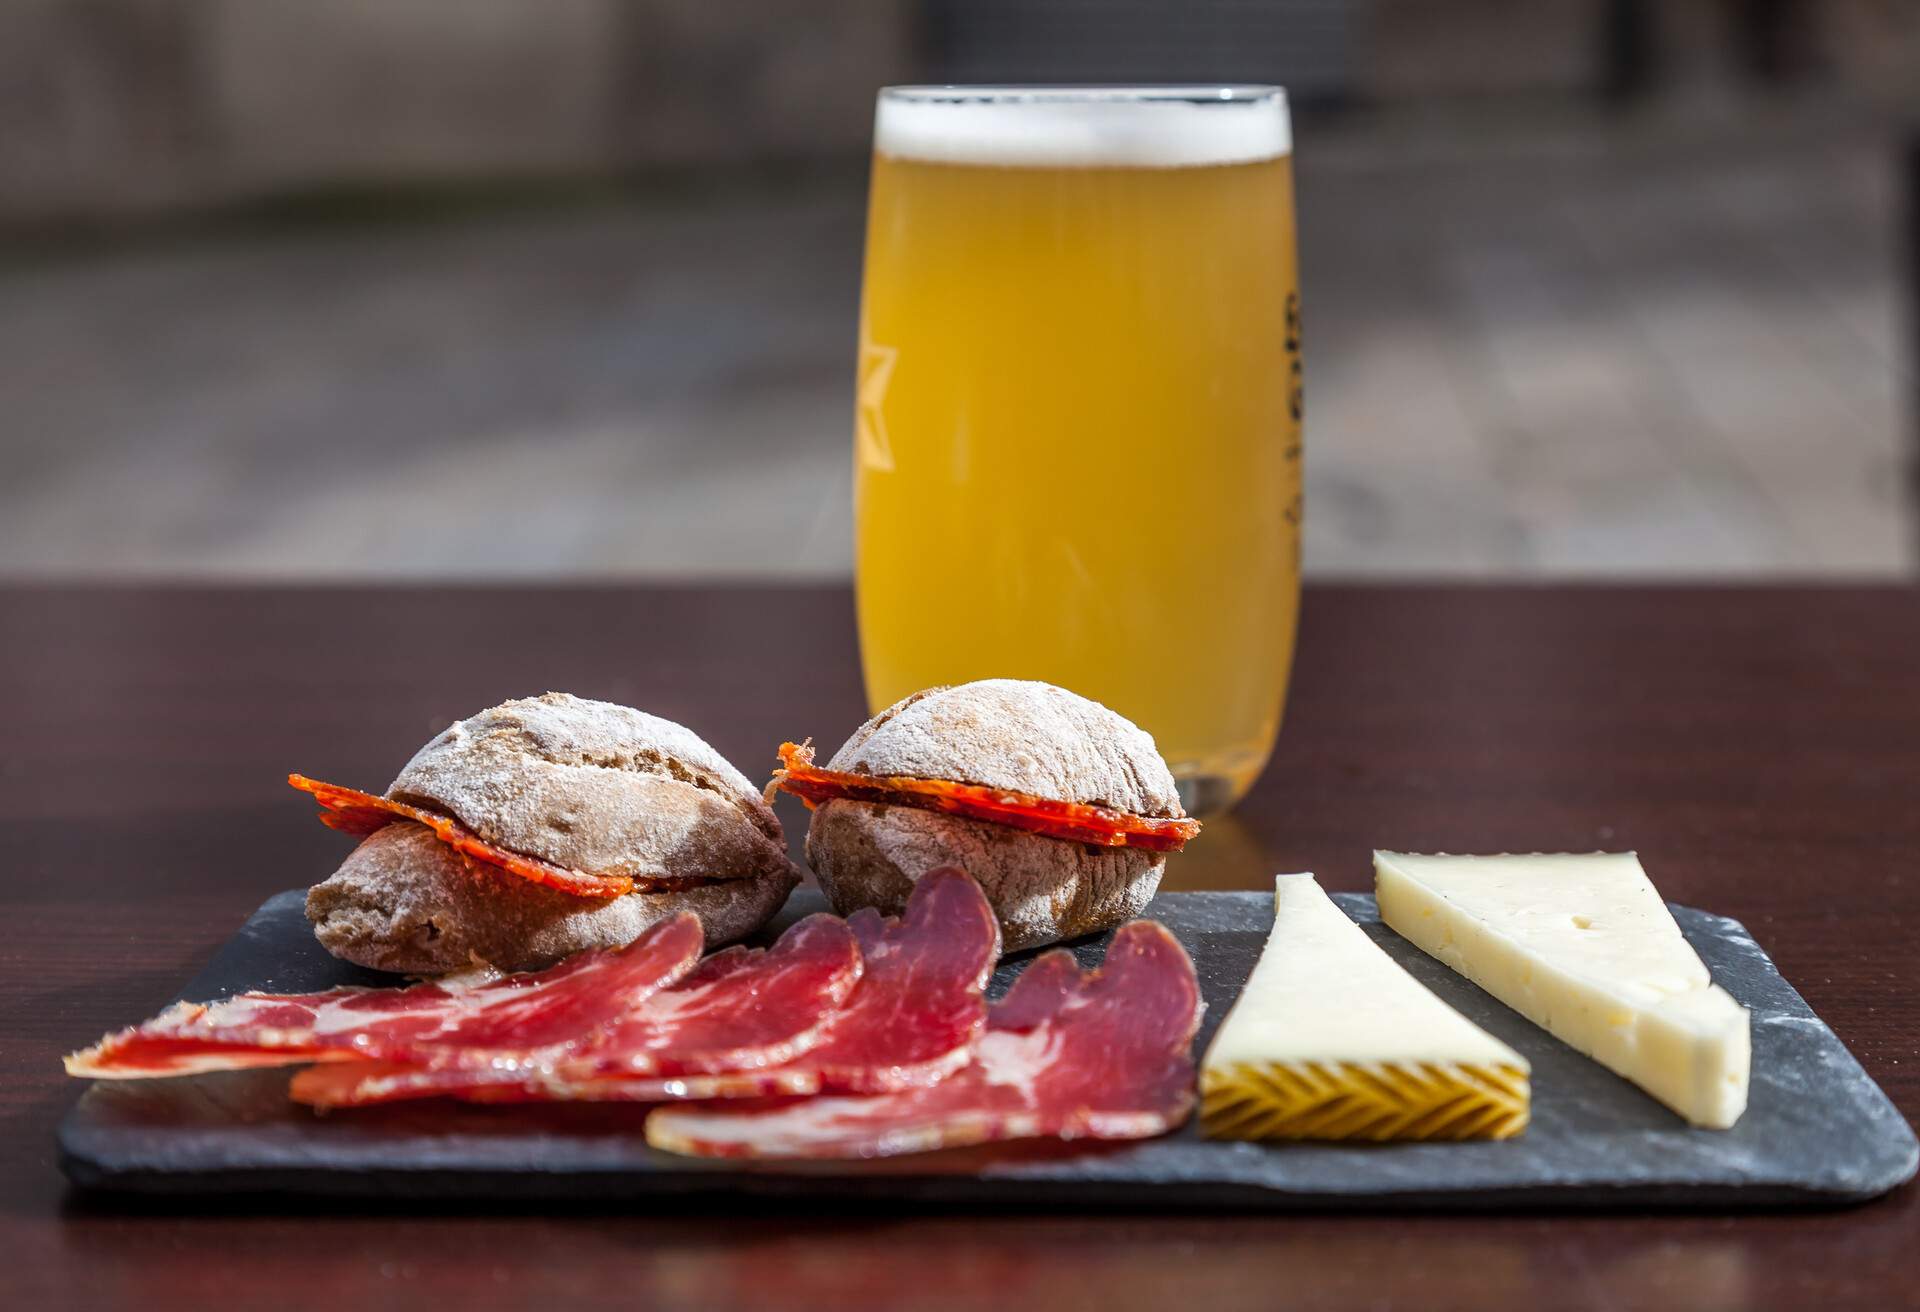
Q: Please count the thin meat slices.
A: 4